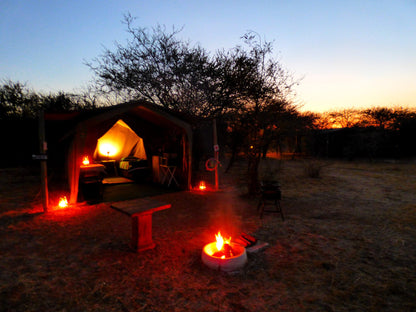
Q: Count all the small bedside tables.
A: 1